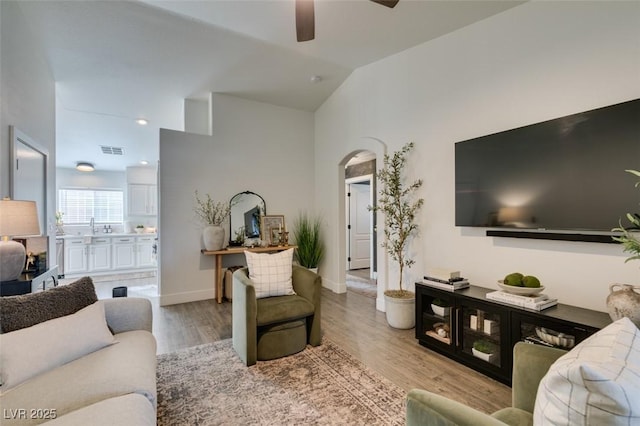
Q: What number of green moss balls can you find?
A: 2